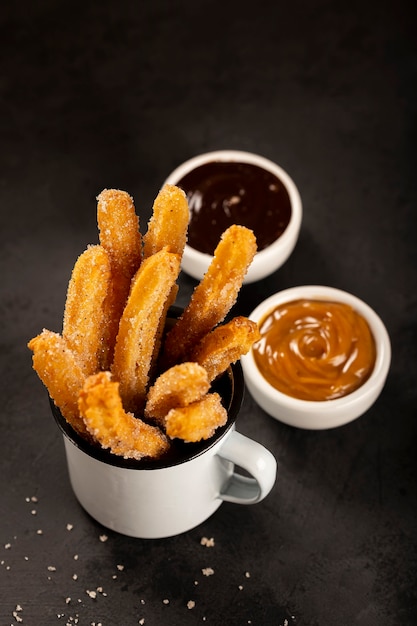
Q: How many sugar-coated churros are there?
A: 10